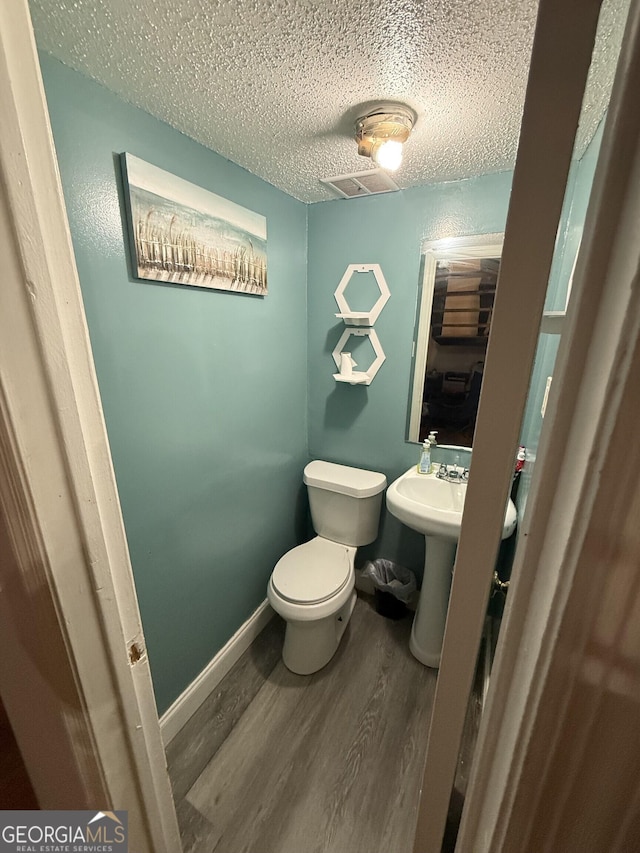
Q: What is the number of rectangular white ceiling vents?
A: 1